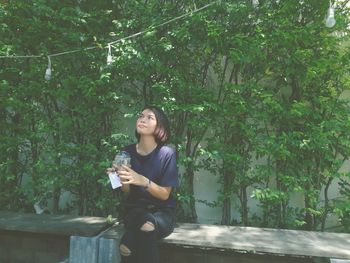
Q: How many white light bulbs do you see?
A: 3